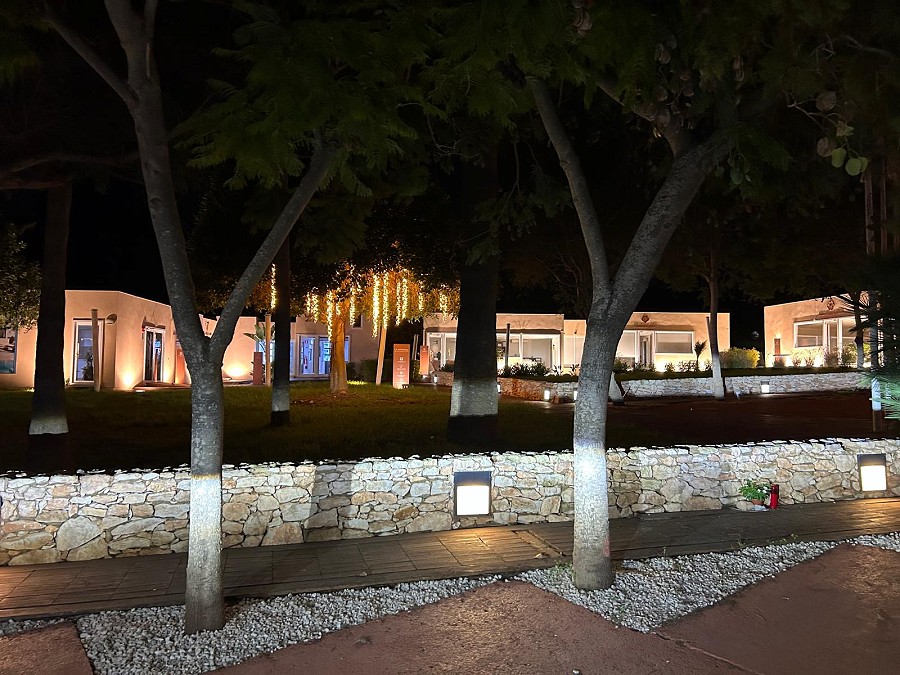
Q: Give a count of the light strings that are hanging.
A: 12